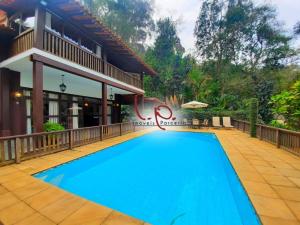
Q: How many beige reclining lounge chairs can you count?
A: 2